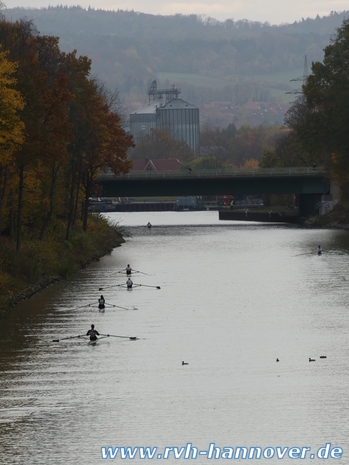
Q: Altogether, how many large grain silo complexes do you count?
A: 1